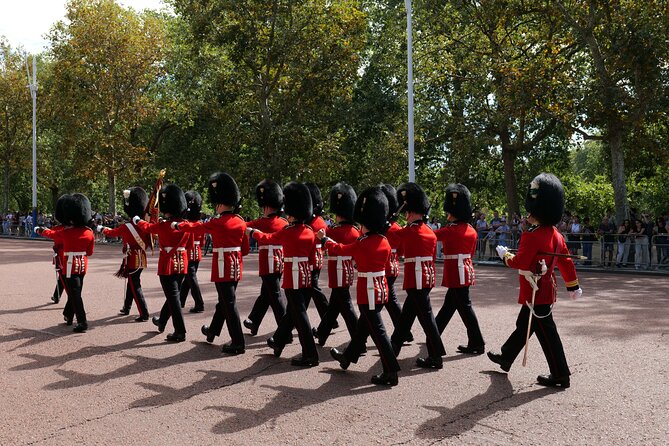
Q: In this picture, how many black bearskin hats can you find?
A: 15